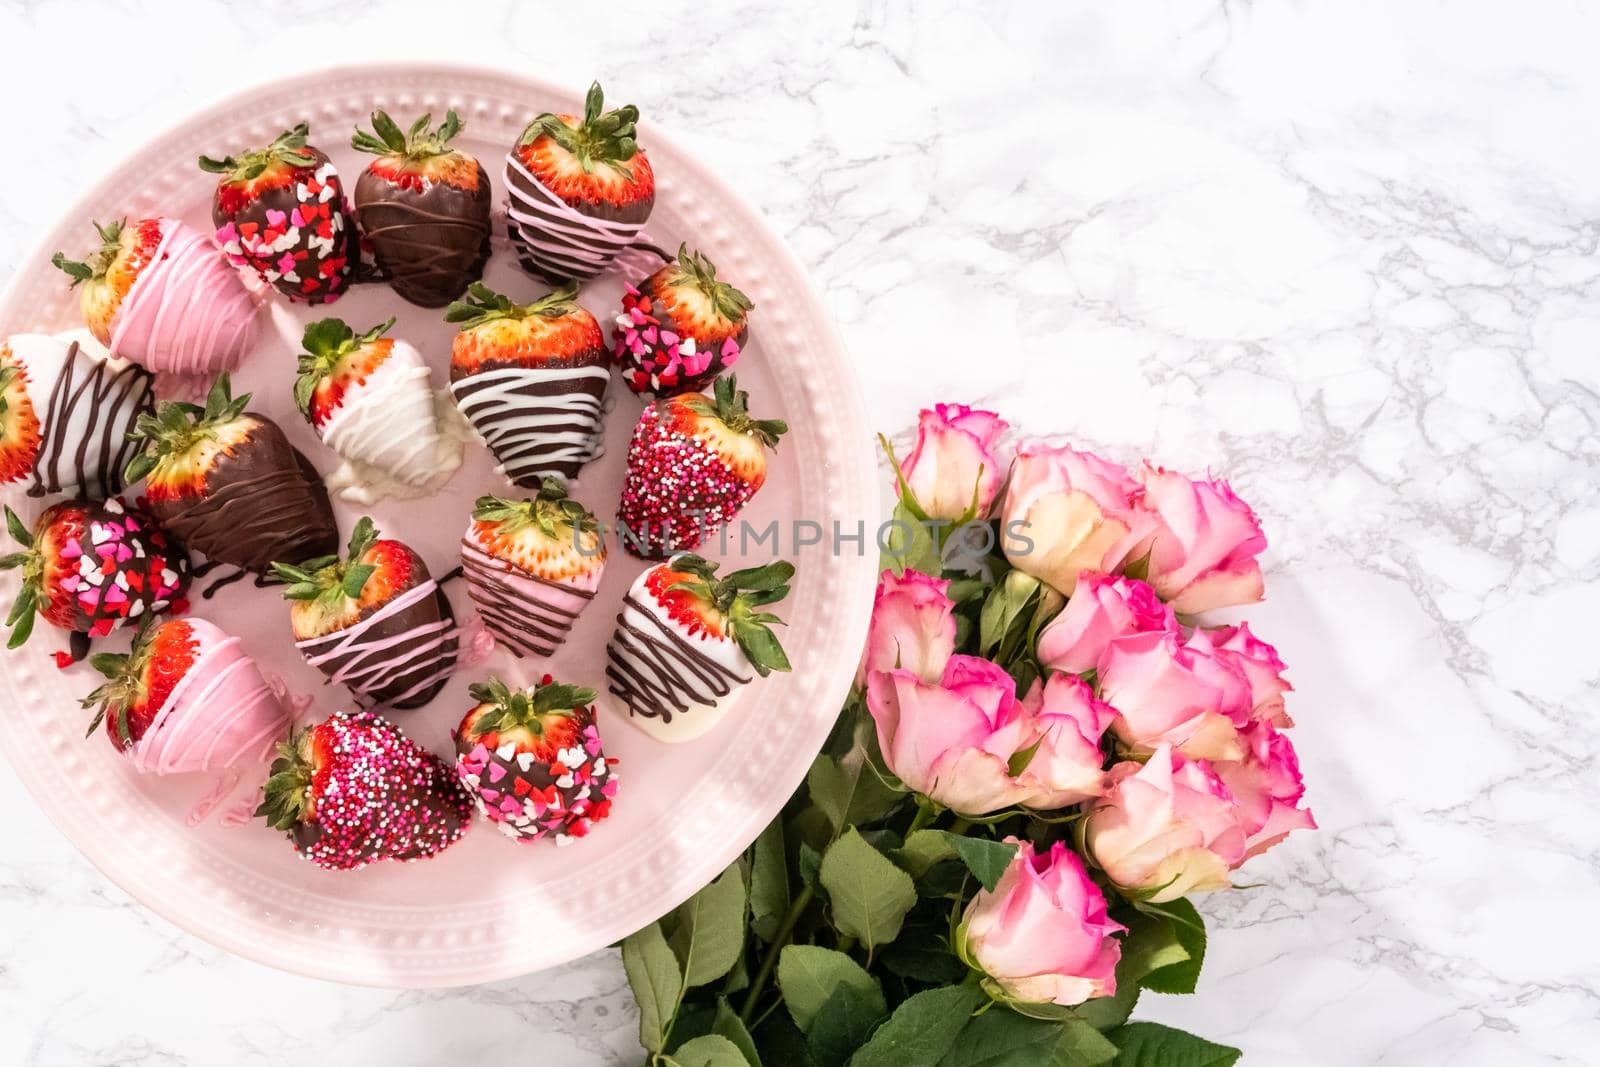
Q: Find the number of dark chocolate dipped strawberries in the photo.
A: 11